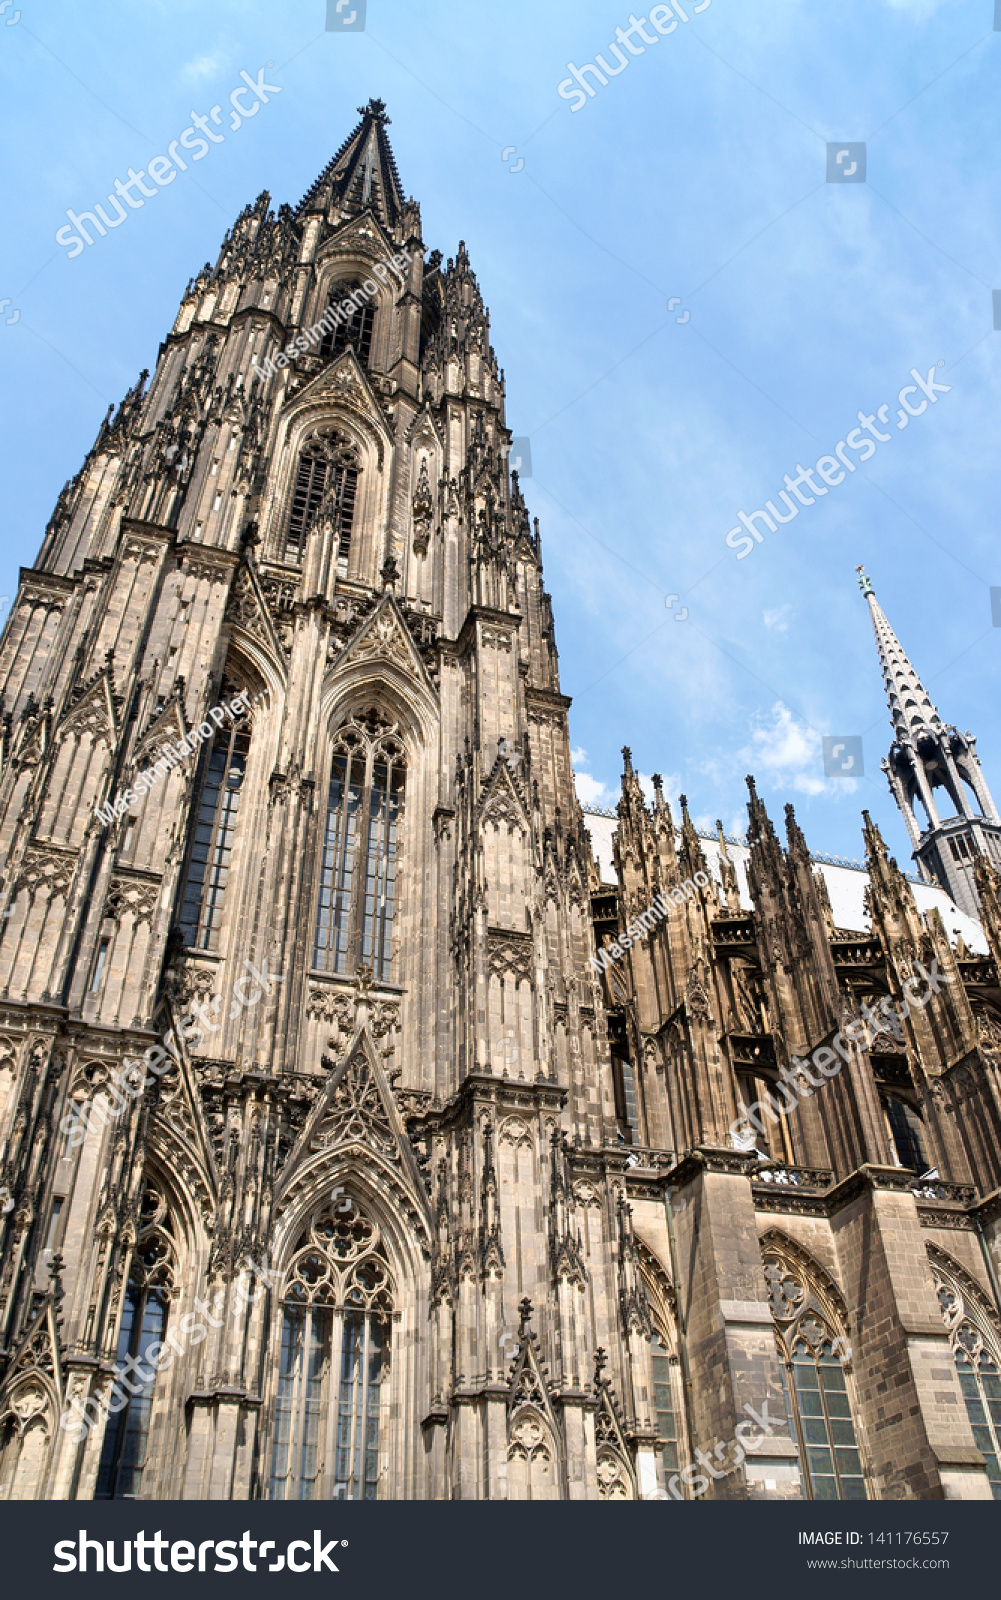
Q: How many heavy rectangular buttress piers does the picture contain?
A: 2